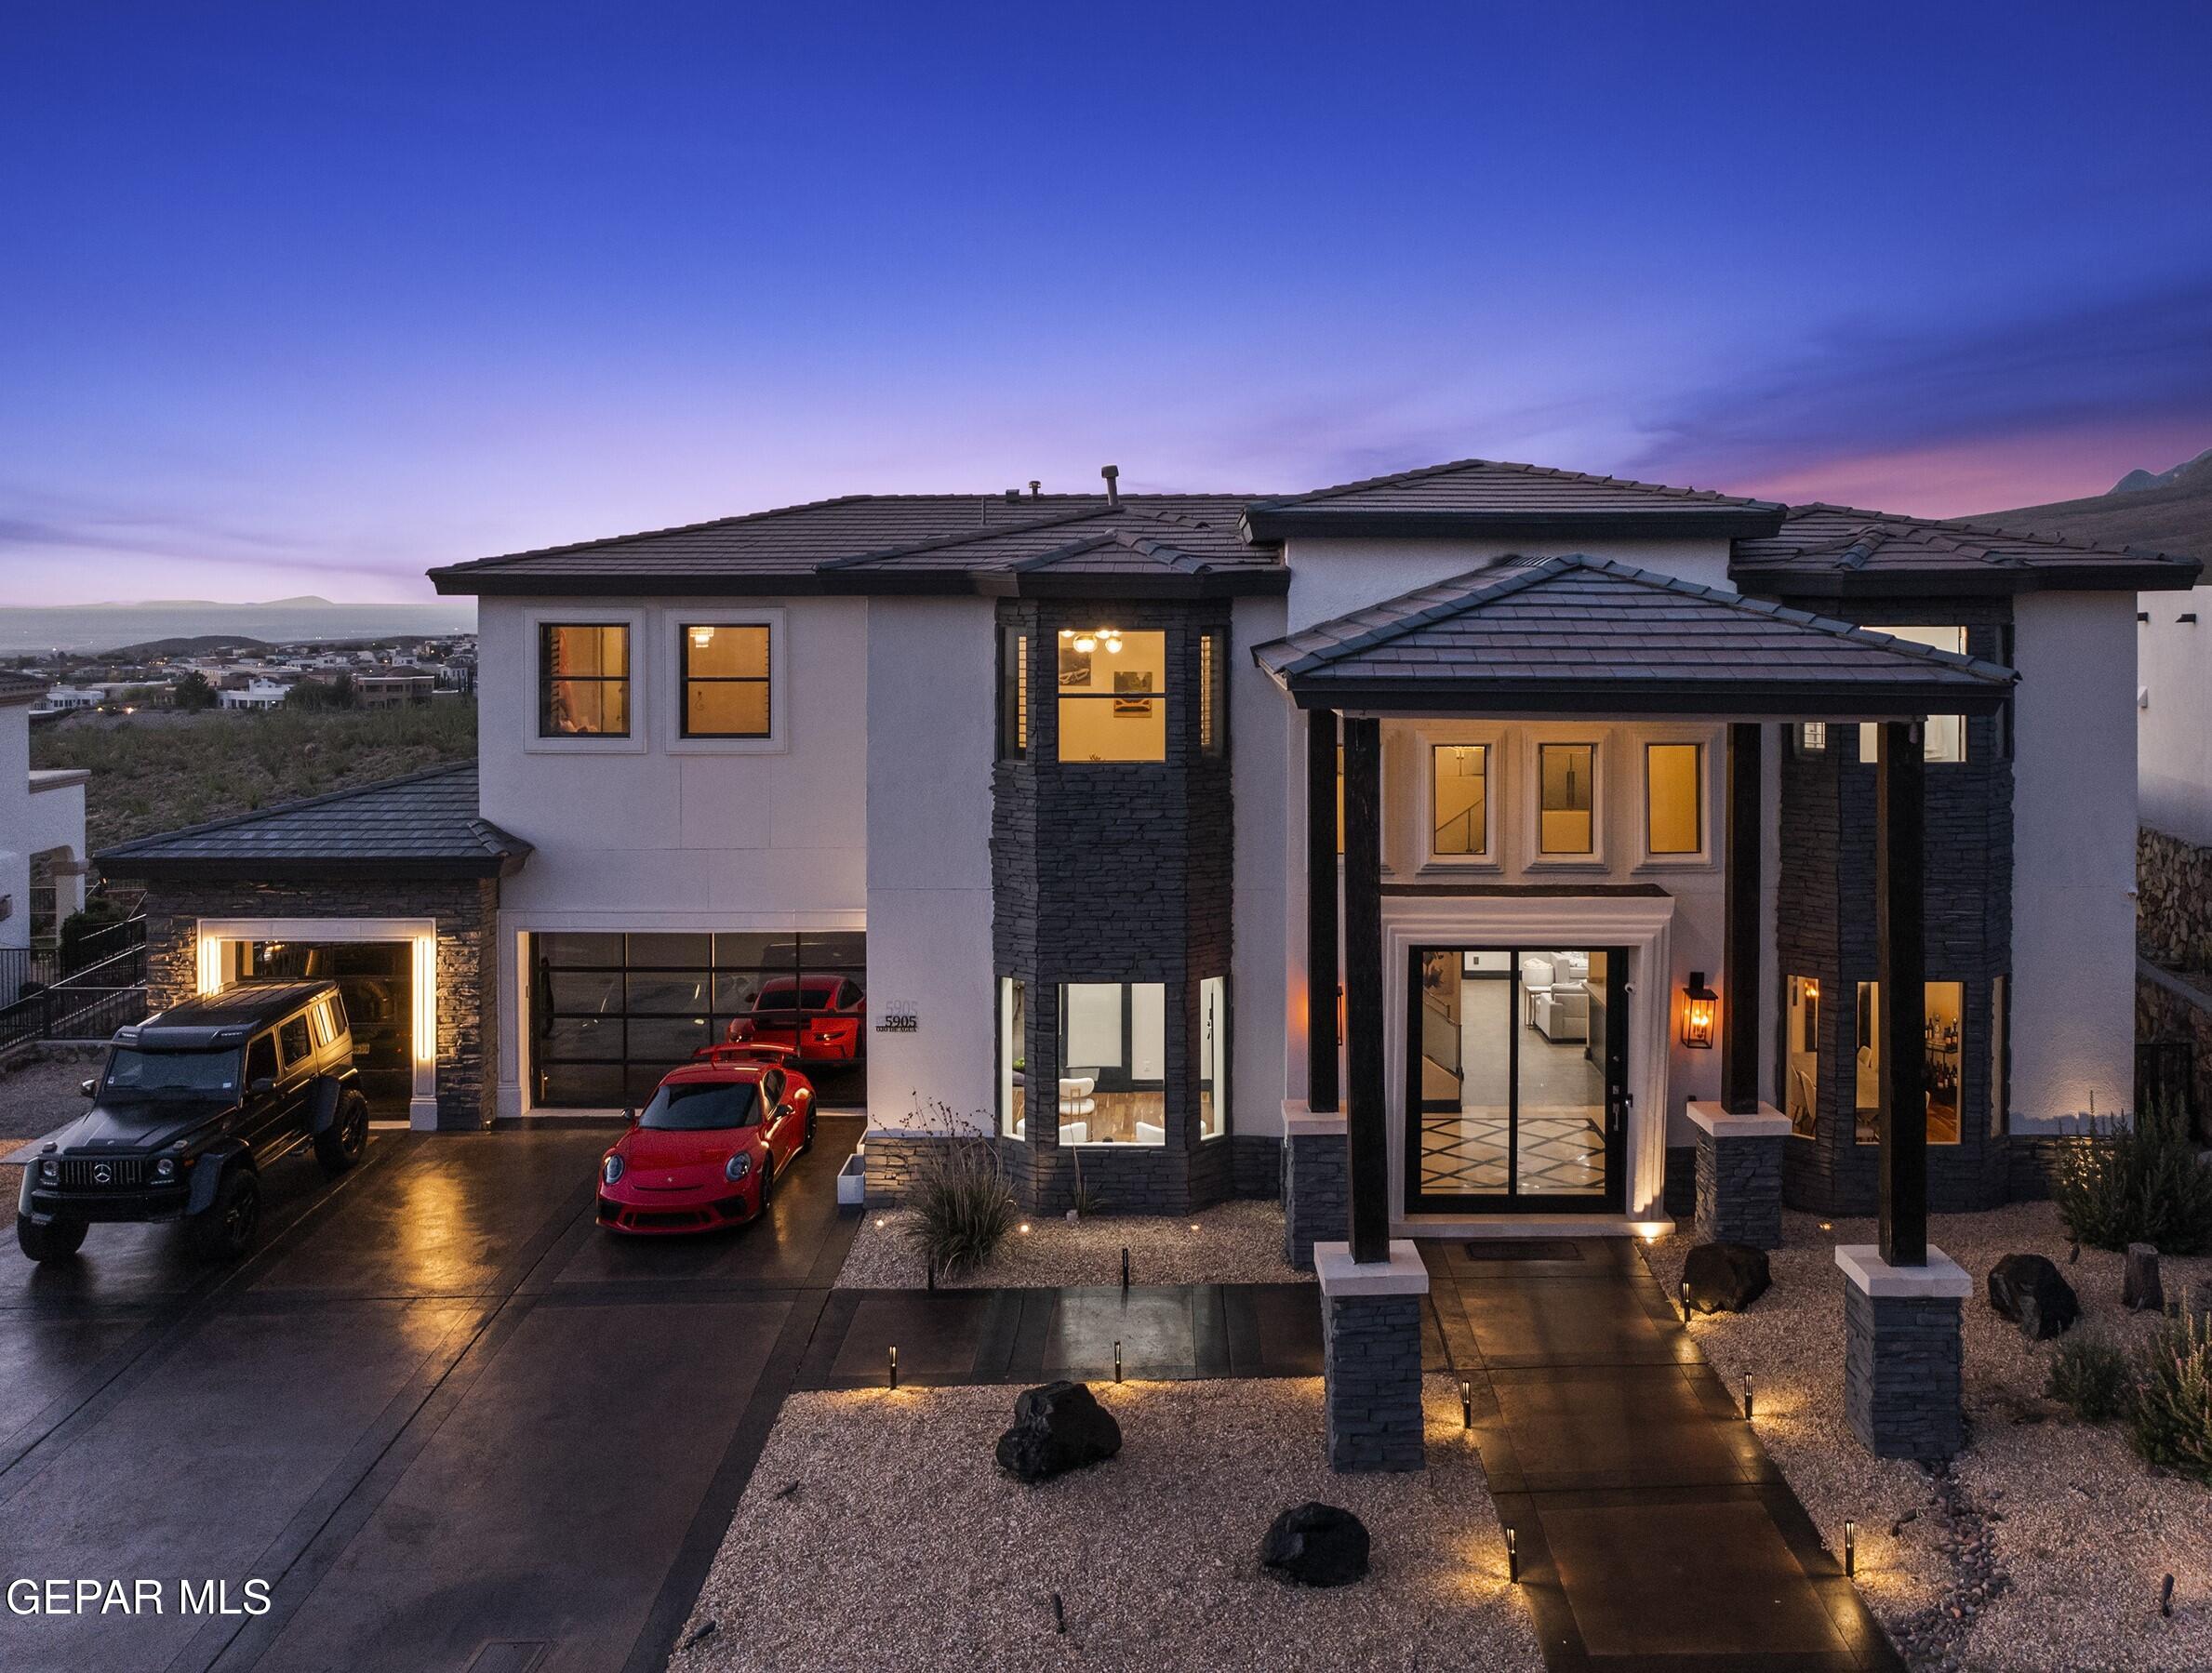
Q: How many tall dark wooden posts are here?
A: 4